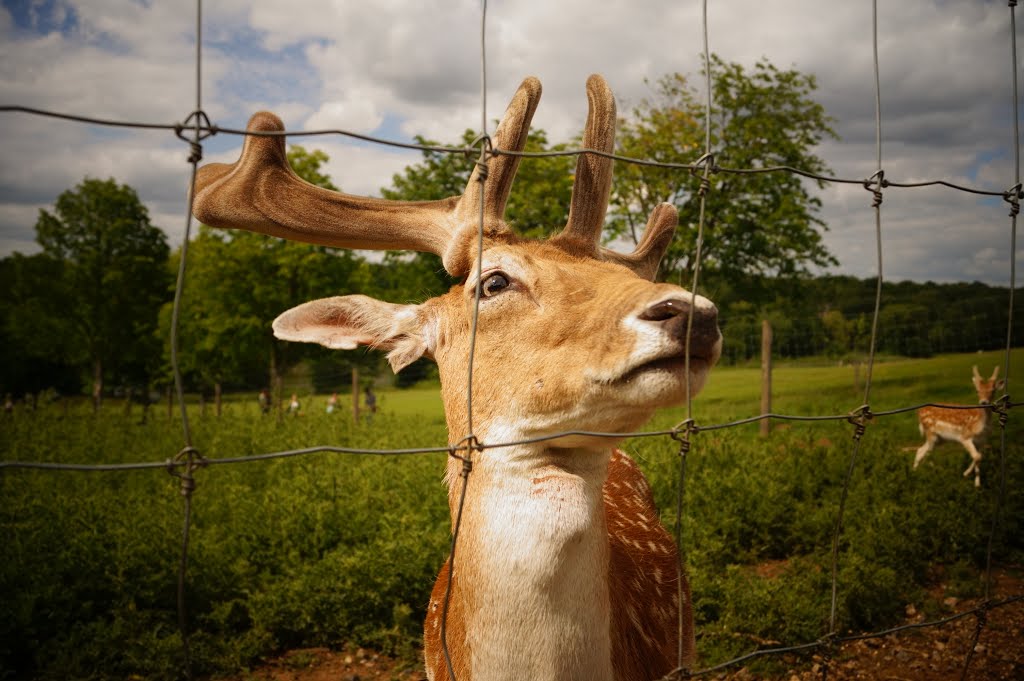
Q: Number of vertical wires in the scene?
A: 5